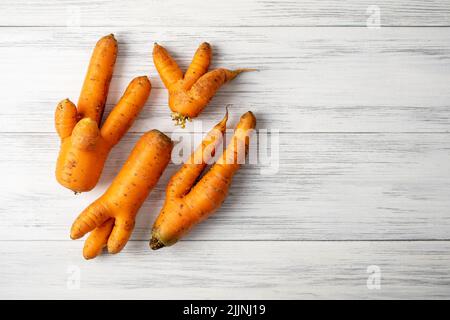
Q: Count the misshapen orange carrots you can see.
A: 4